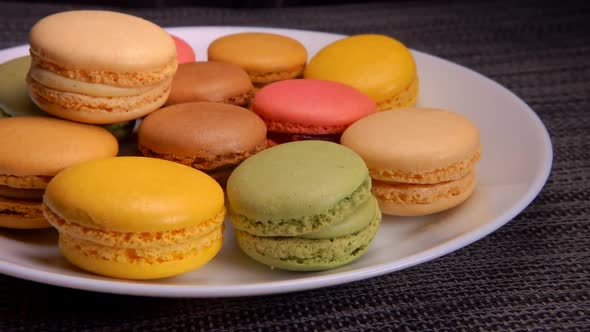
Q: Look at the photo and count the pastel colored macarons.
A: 12